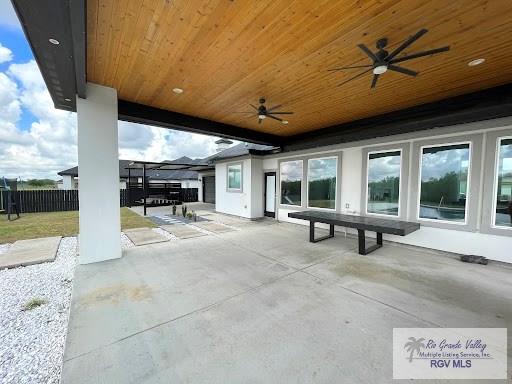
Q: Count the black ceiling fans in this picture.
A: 2